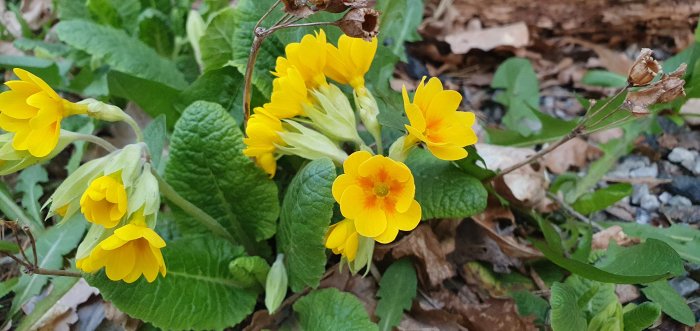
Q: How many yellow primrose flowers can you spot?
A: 10